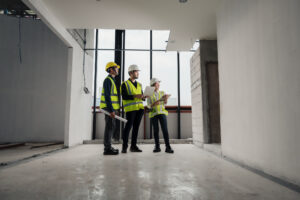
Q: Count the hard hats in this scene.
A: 3